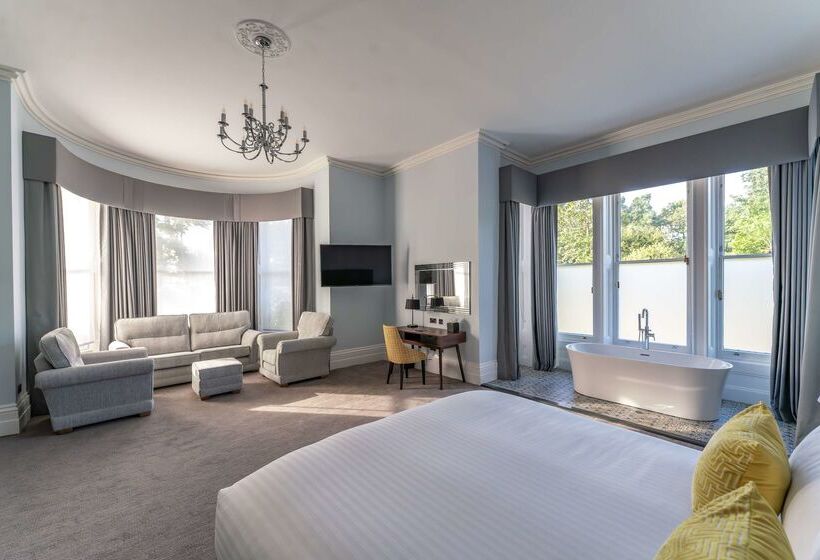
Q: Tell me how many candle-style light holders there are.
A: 12